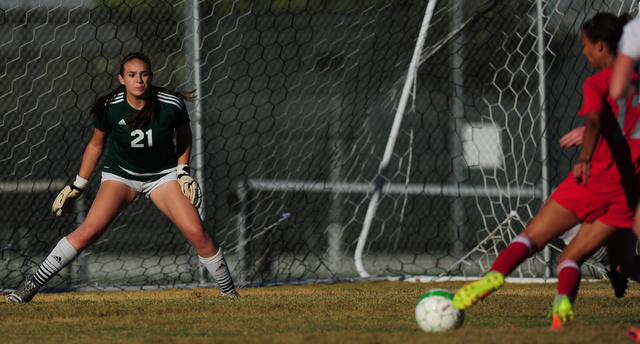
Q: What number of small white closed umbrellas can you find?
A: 0